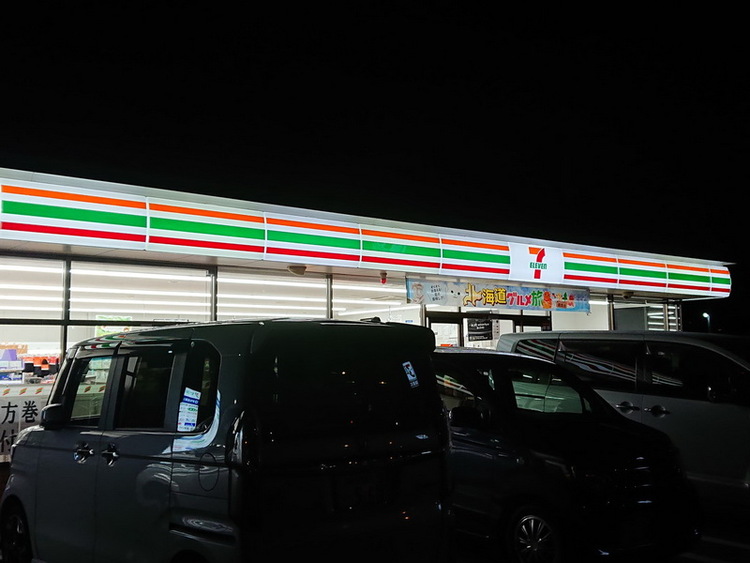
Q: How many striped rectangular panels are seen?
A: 9